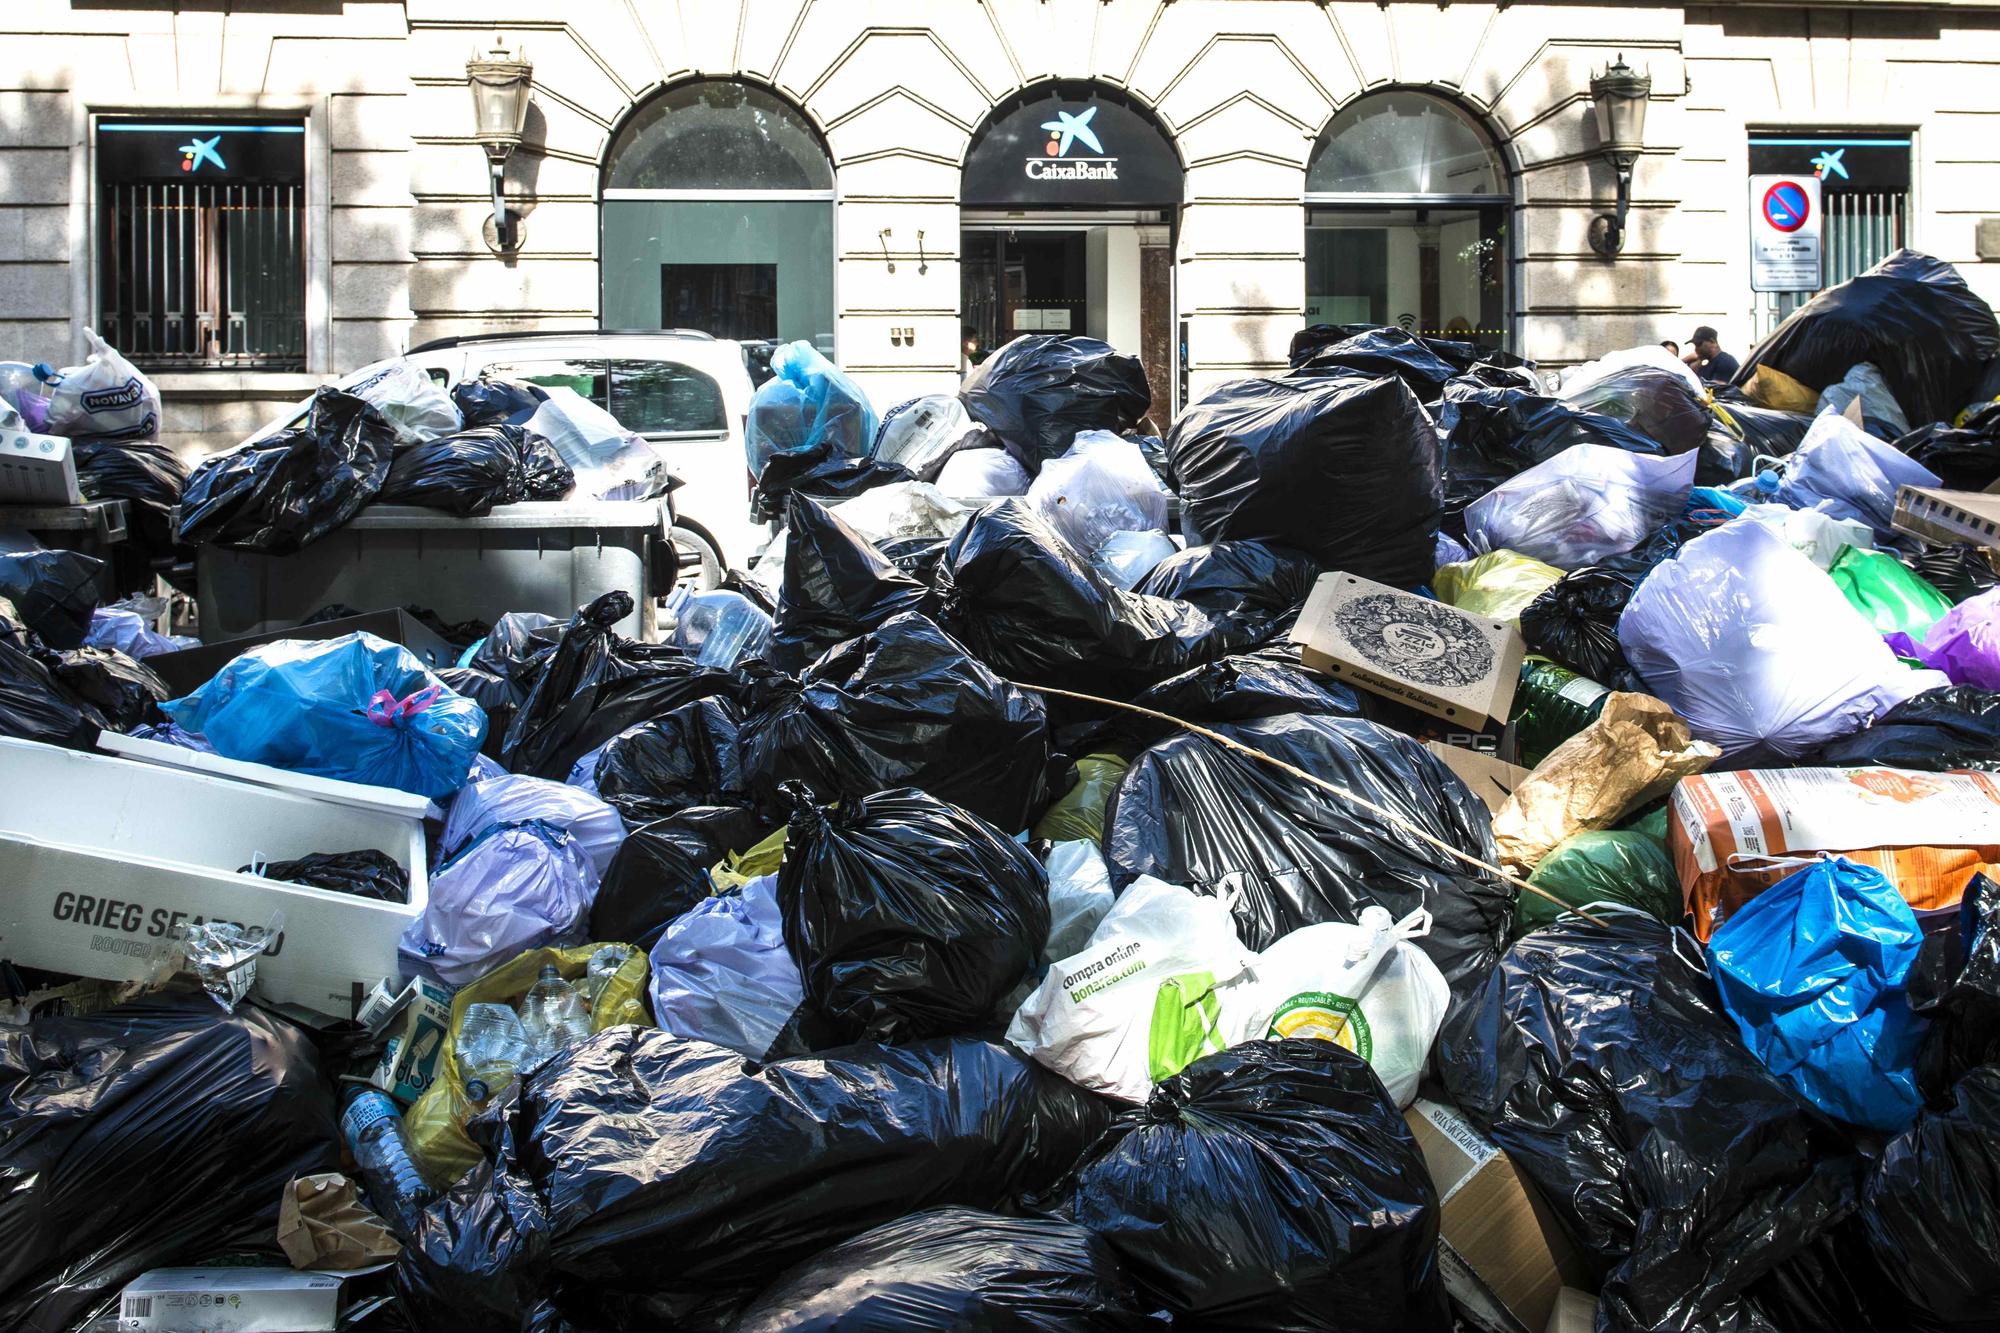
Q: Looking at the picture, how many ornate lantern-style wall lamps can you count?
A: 2